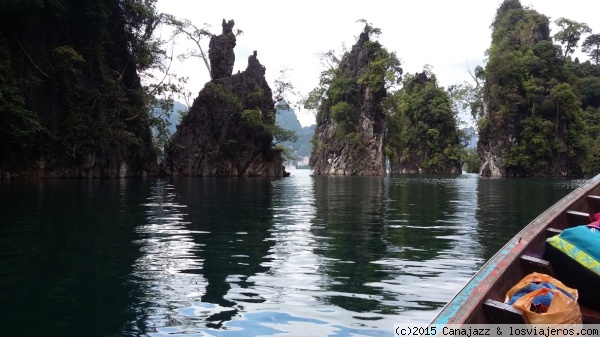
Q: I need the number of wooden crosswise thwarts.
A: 5